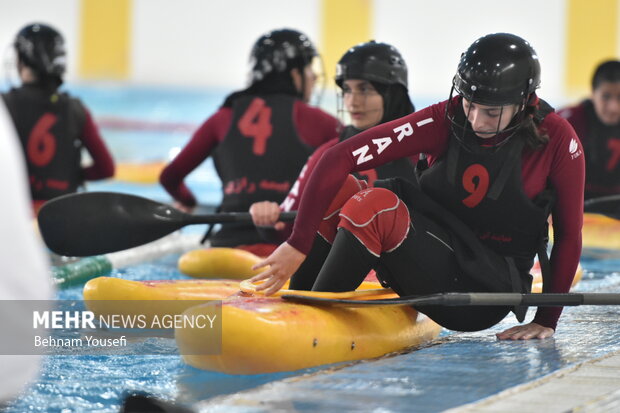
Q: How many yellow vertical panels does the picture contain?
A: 3